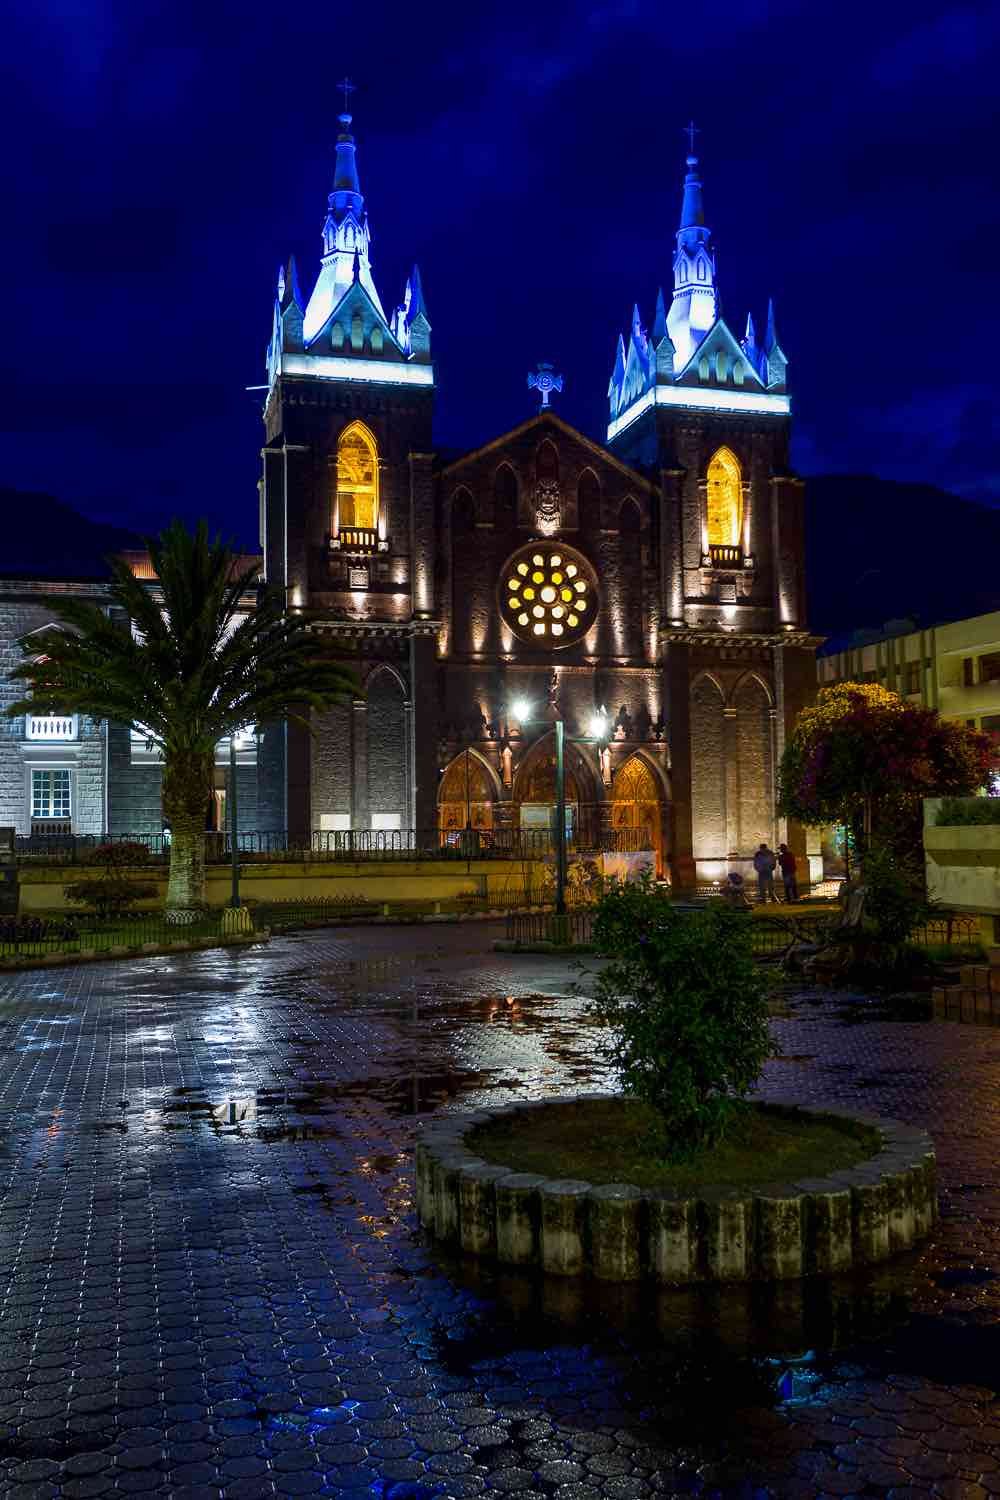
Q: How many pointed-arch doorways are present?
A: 3